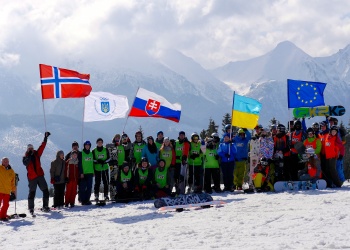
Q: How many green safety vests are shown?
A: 12